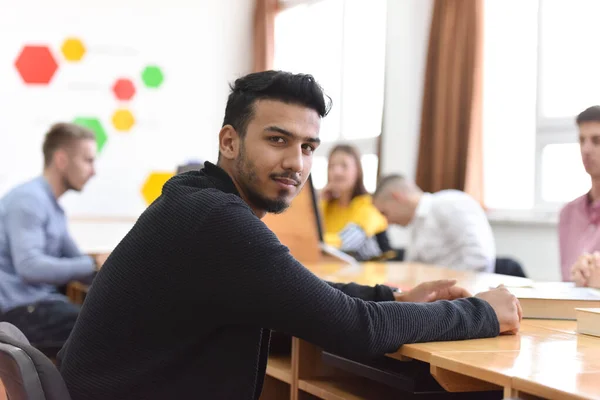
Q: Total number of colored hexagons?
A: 7